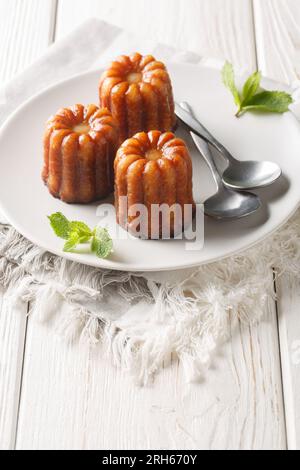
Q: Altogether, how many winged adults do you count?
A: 0